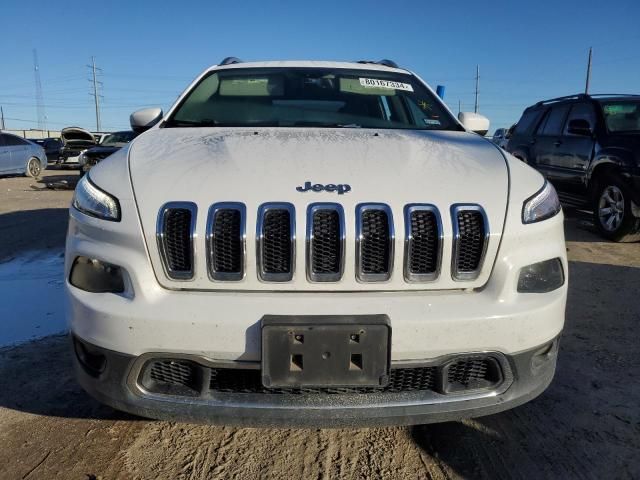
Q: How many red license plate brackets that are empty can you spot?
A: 0